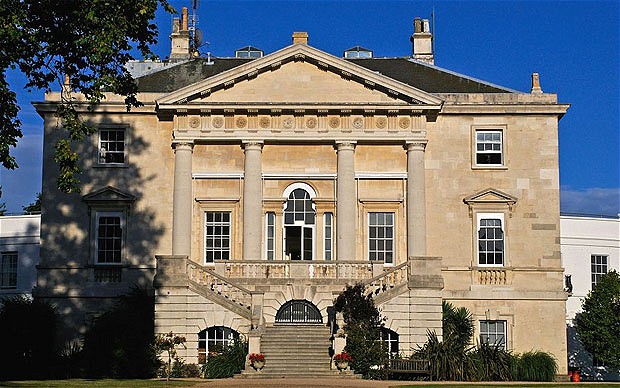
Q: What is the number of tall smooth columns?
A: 4